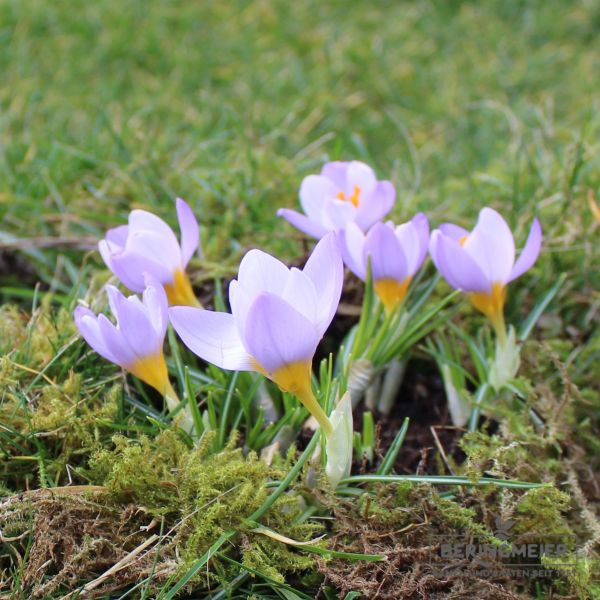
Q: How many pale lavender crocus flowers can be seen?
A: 6